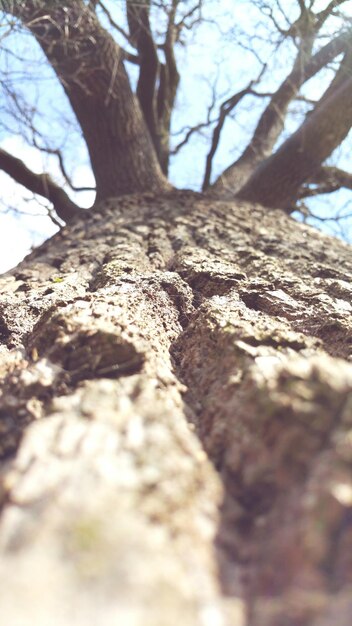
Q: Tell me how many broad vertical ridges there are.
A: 2